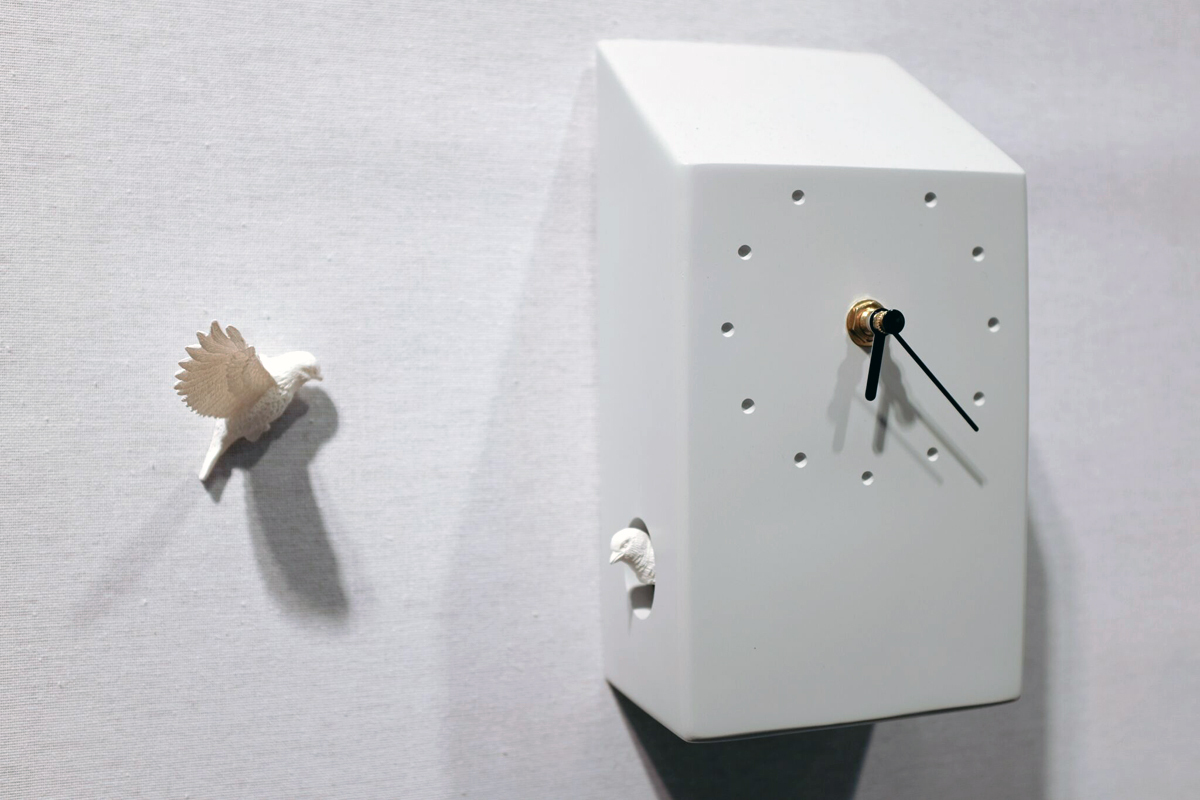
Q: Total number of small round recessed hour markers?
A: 11